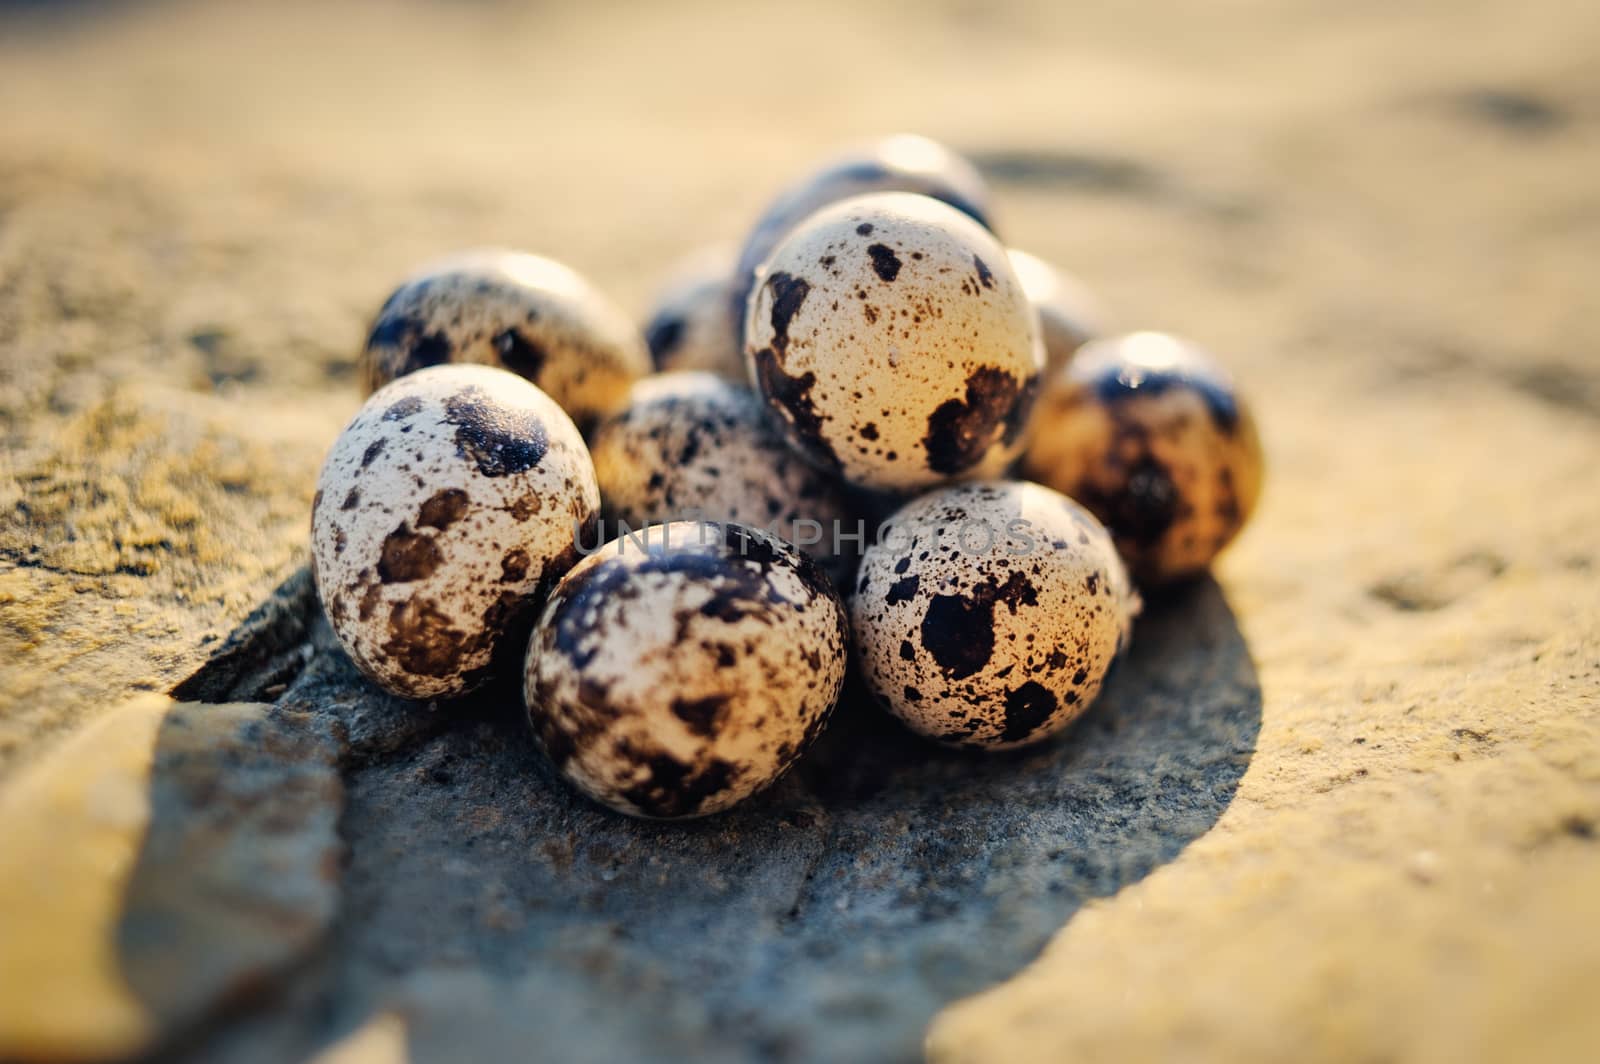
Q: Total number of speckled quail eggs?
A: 10